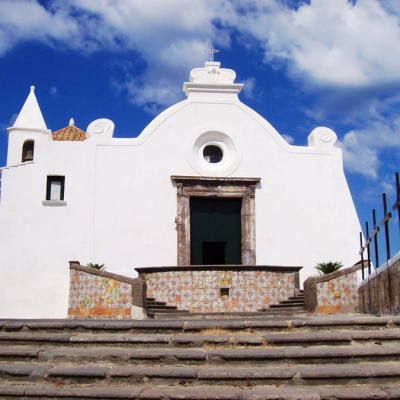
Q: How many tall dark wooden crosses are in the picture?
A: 5